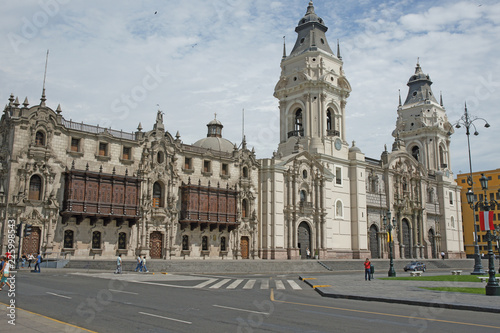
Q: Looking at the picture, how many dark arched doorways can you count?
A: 4